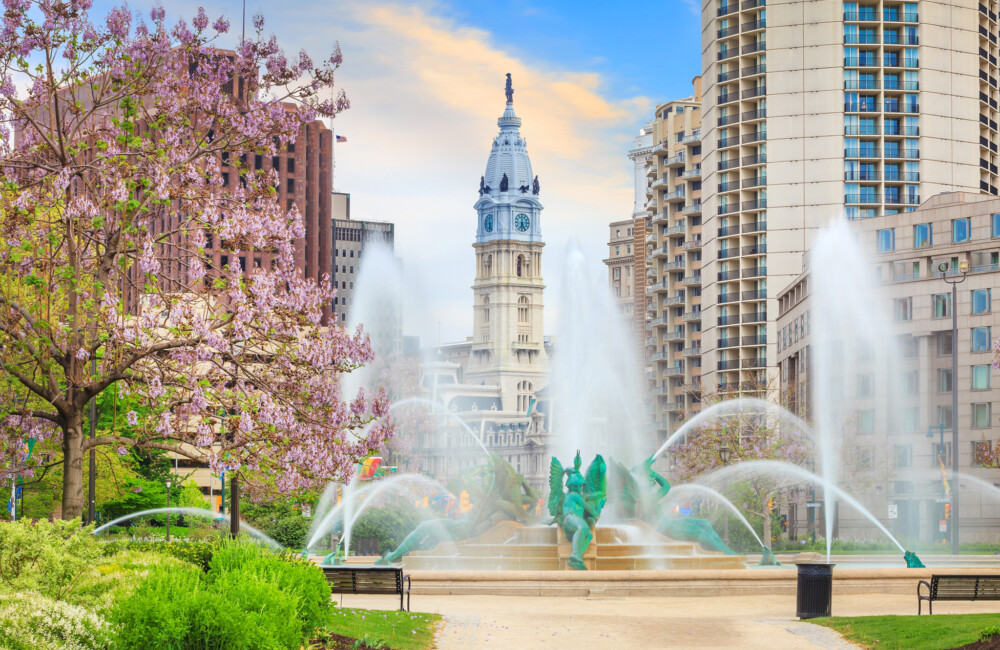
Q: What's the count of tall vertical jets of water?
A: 3